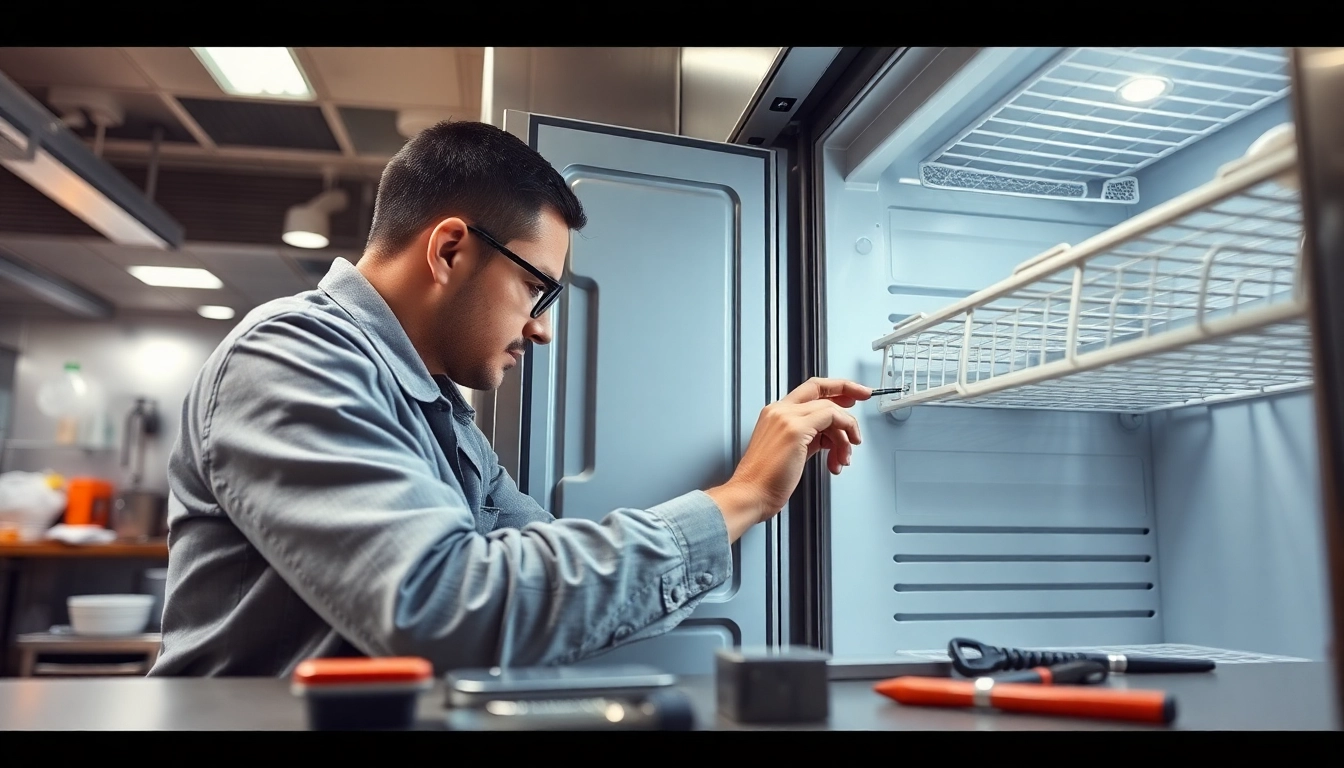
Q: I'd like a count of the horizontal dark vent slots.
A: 4